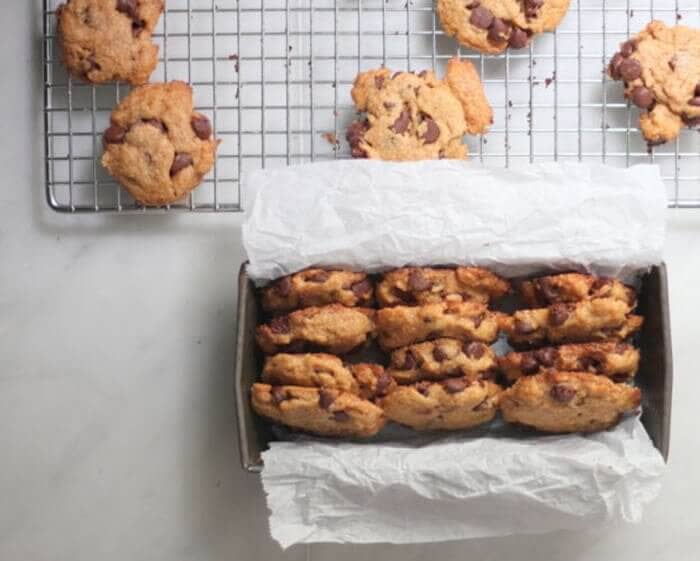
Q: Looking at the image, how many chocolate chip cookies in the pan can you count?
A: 12